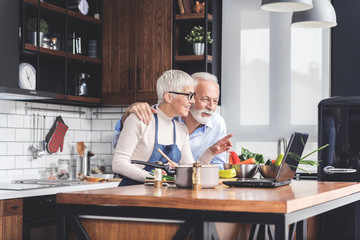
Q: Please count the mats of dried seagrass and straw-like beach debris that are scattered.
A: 0